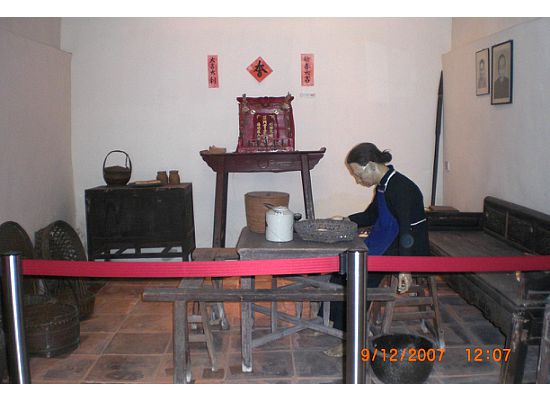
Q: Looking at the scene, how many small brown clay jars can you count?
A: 2